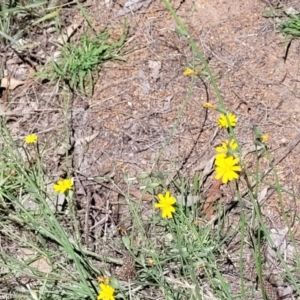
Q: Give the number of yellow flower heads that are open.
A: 7